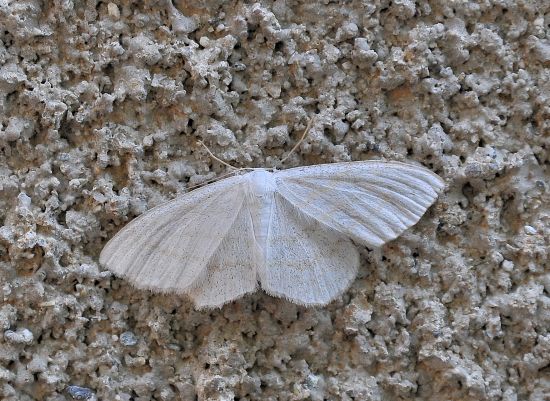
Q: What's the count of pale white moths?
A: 1